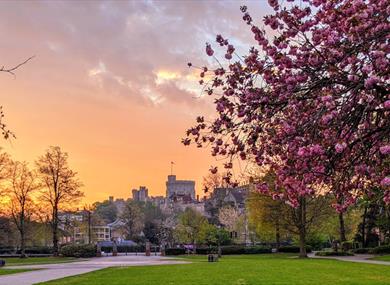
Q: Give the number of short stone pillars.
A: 4